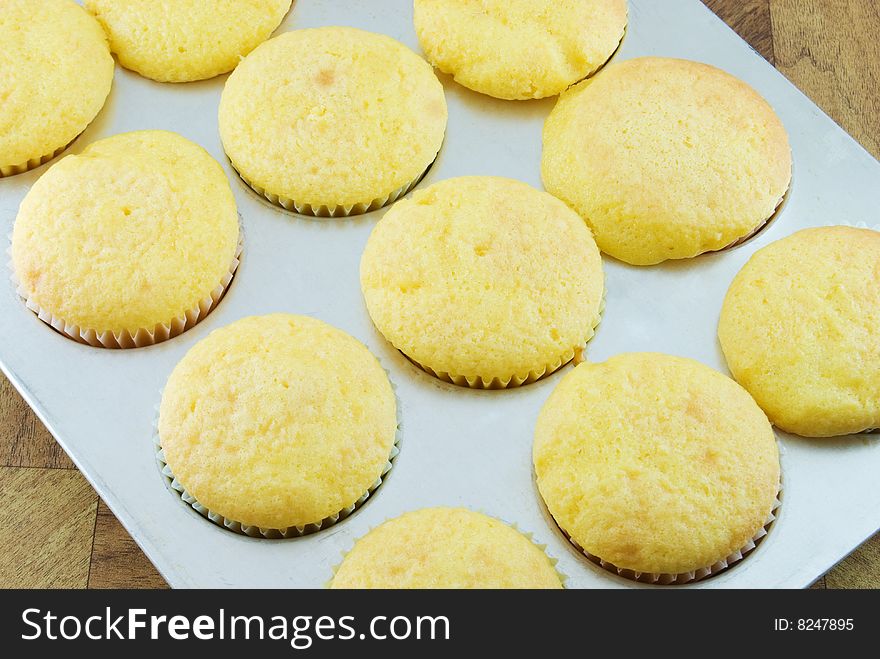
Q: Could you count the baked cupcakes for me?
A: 11